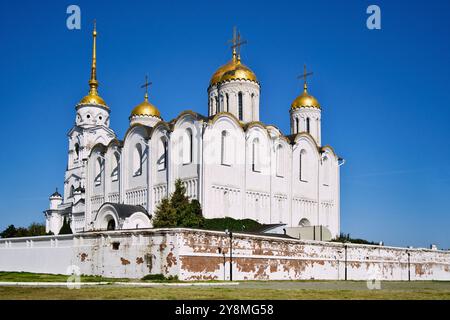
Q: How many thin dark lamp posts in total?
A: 3